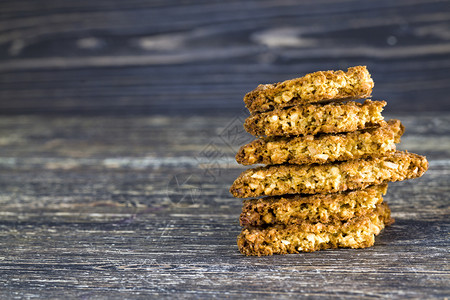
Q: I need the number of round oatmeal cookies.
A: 6